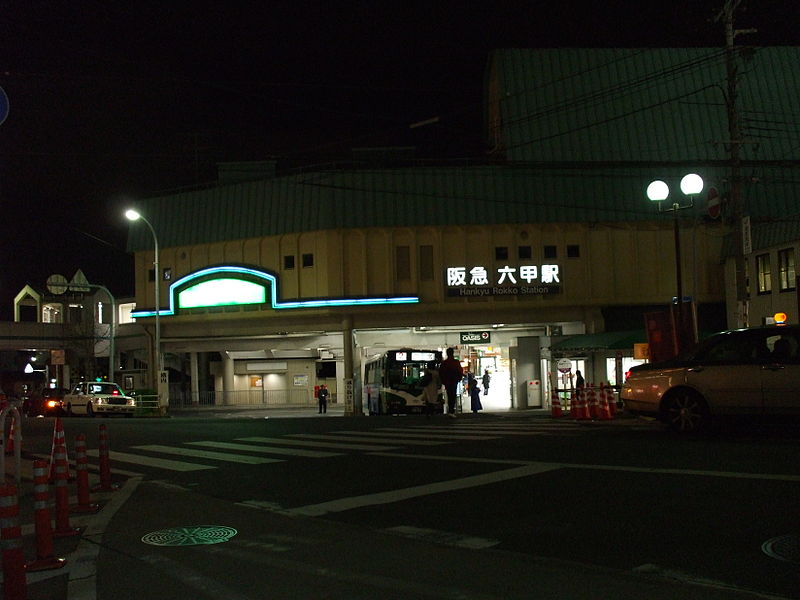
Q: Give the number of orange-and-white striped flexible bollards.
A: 5